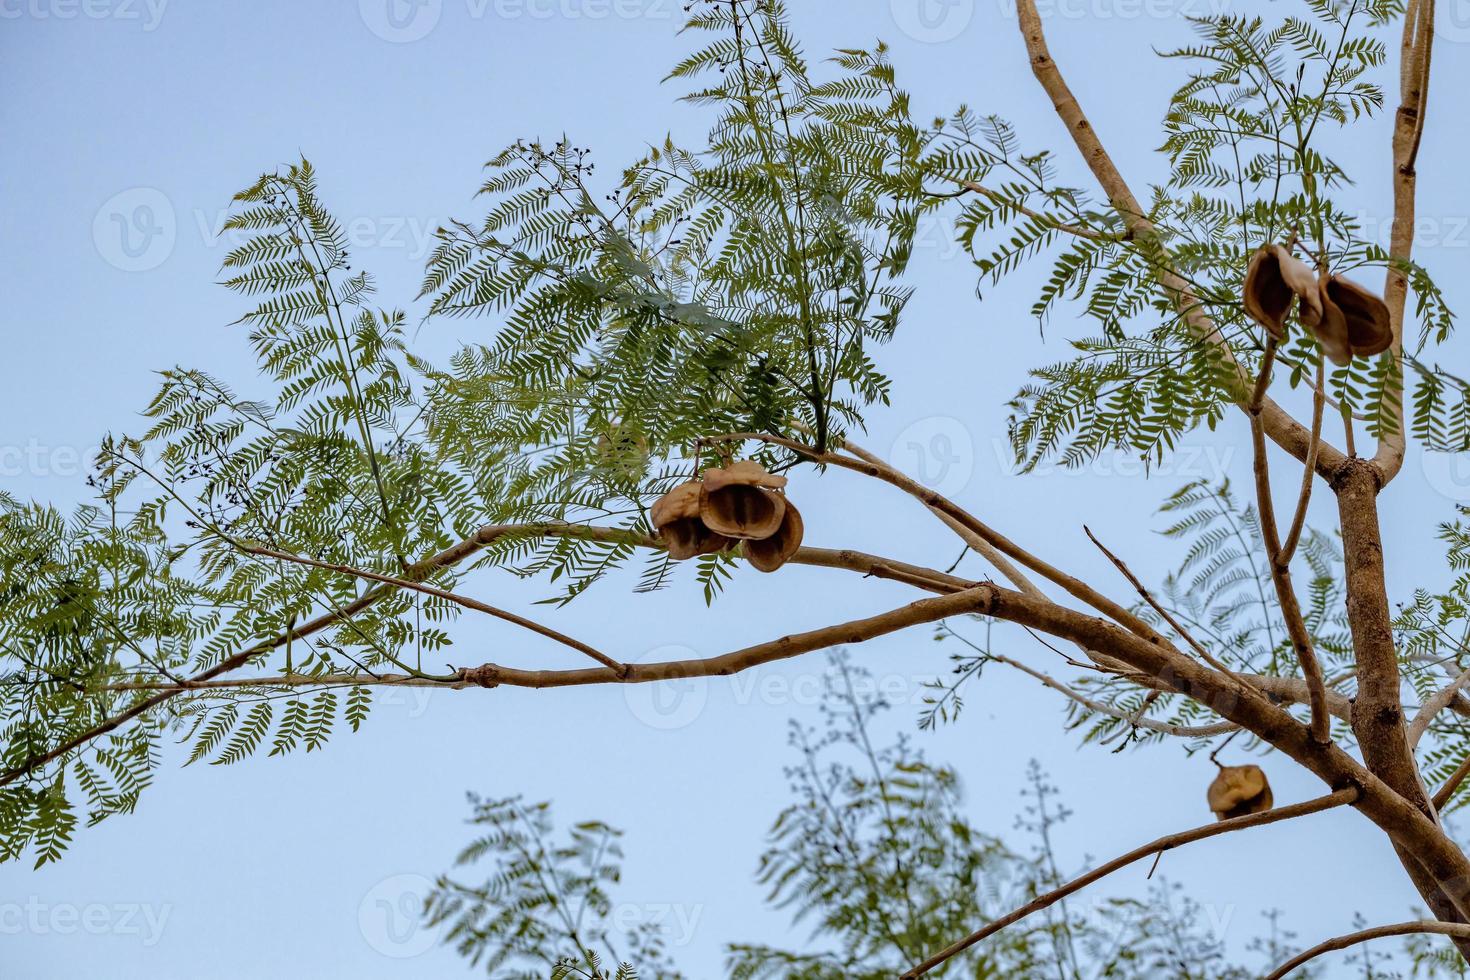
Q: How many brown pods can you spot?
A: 6